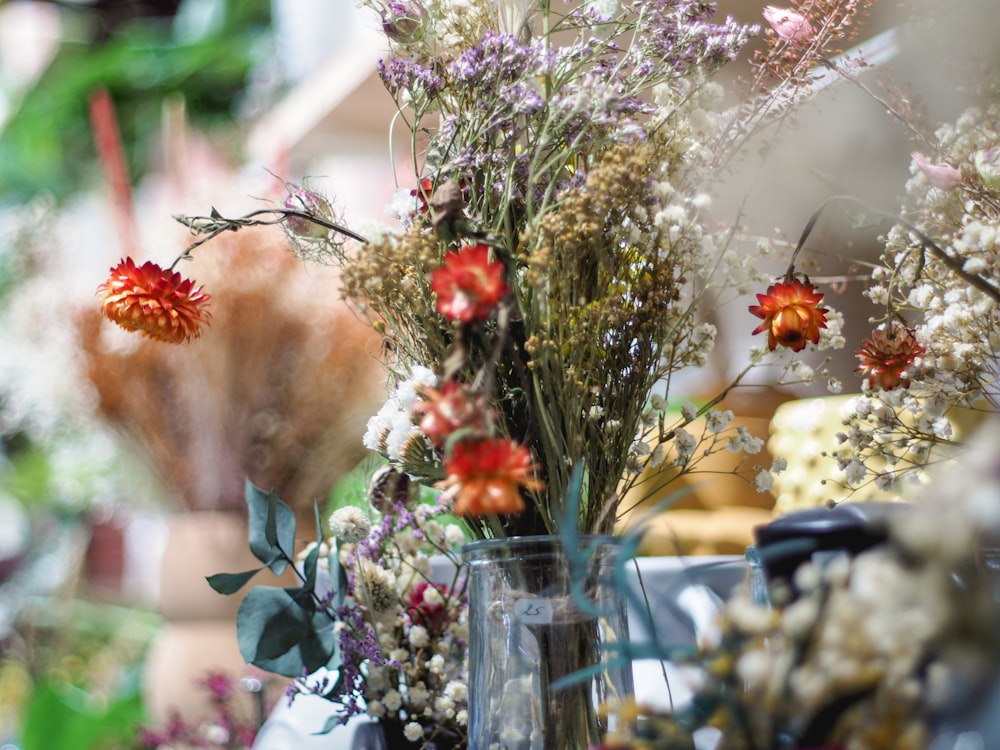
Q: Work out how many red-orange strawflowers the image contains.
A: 6